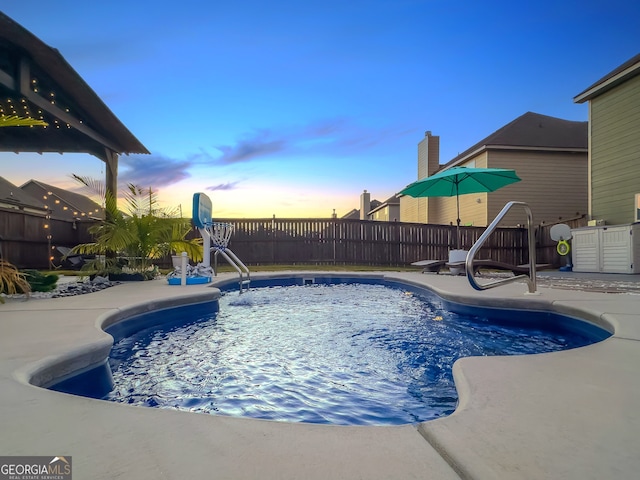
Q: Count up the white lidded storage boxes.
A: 1